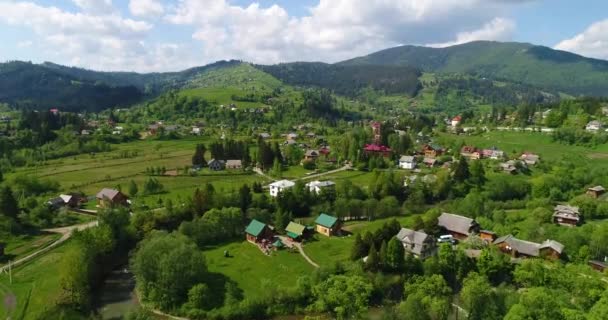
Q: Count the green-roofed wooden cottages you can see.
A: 3